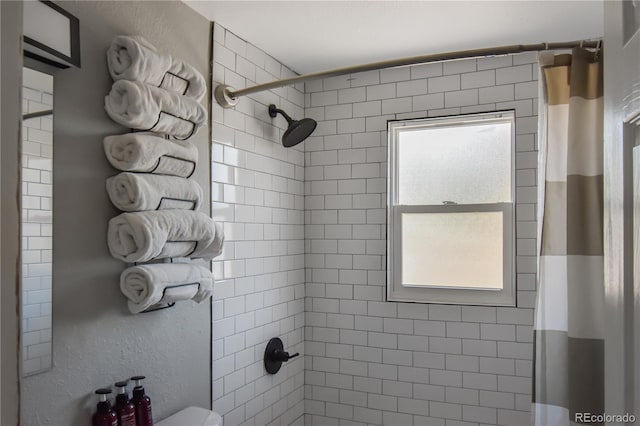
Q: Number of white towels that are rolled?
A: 6